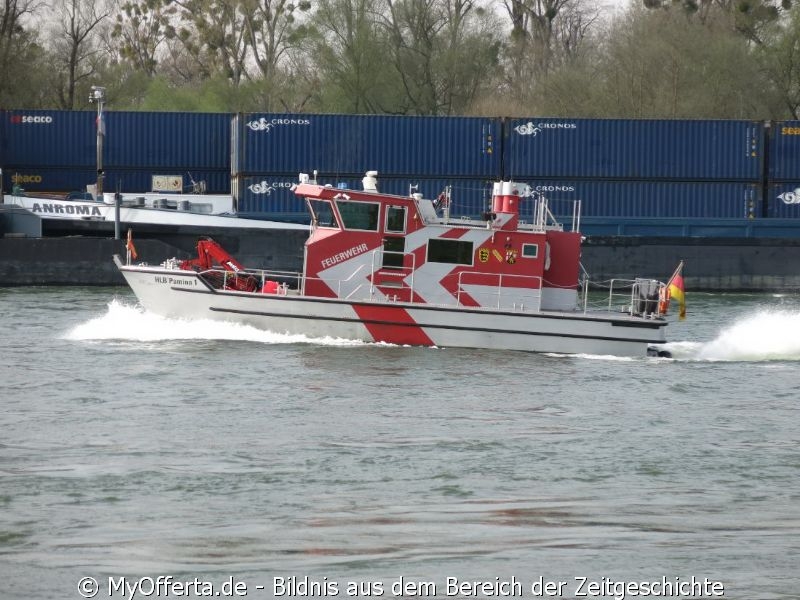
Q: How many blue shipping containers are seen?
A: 8